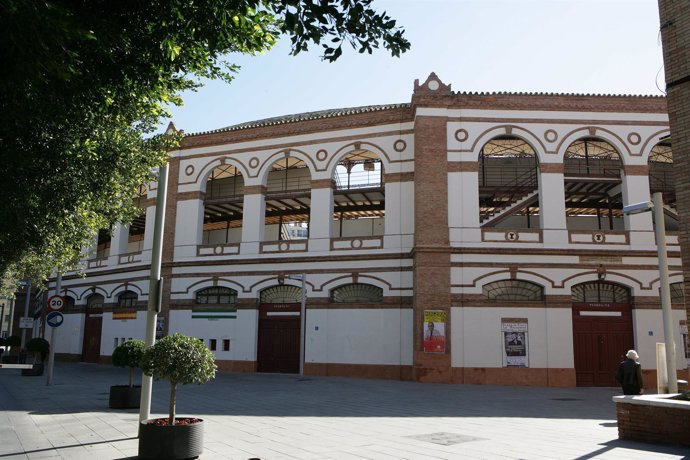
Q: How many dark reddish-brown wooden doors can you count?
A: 3